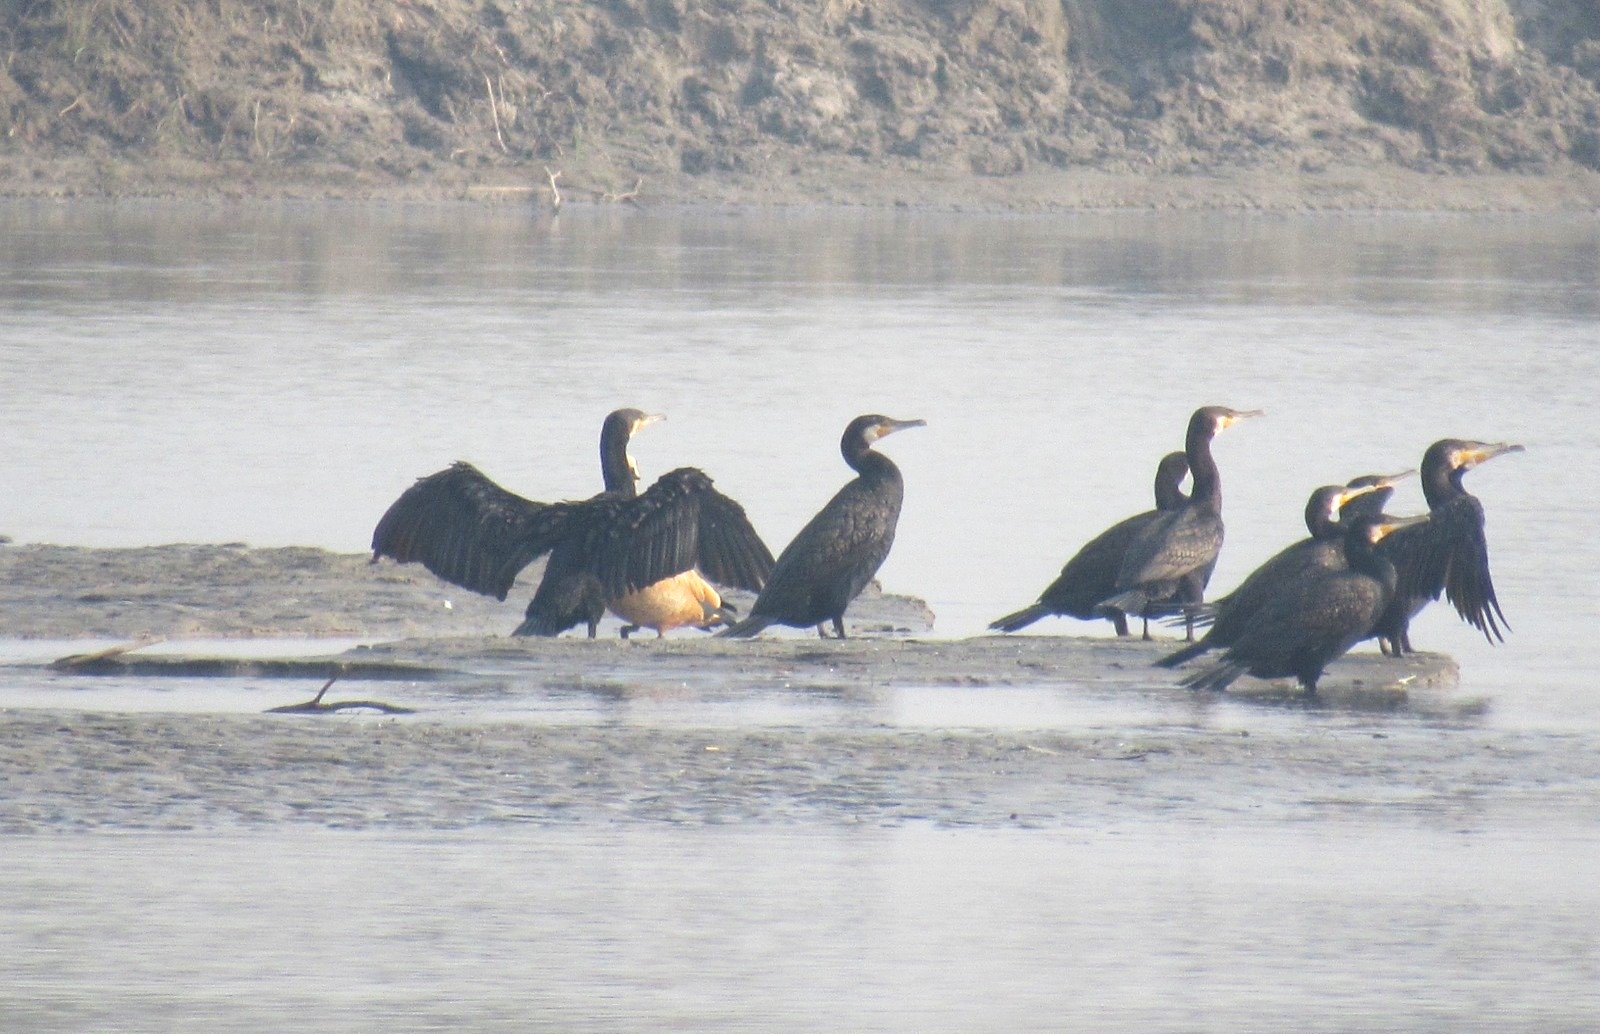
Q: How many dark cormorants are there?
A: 8